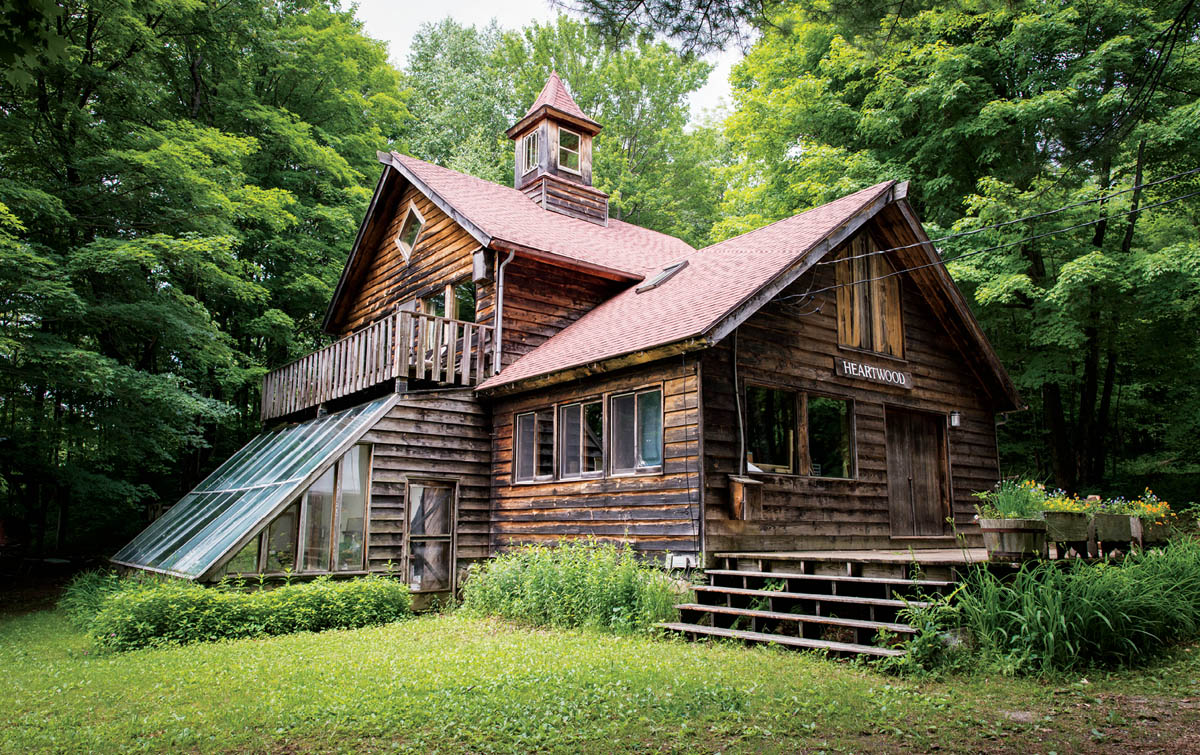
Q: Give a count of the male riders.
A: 0